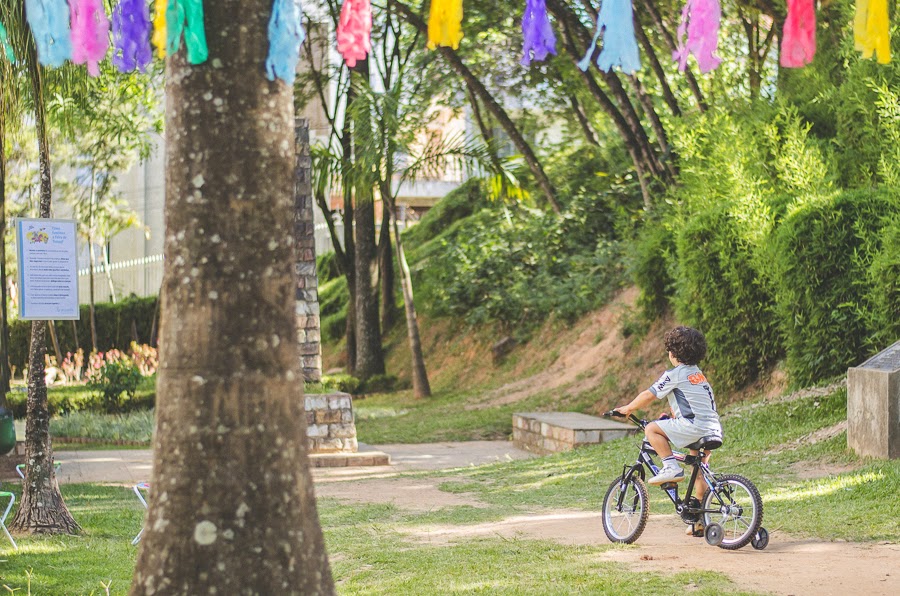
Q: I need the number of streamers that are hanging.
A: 14